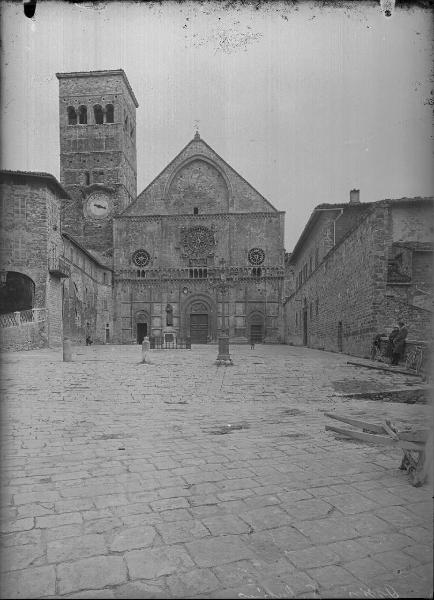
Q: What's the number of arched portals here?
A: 3